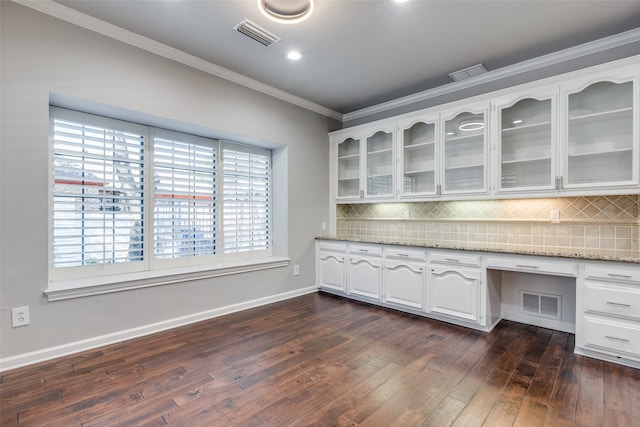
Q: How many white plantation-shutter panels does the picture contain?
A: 3